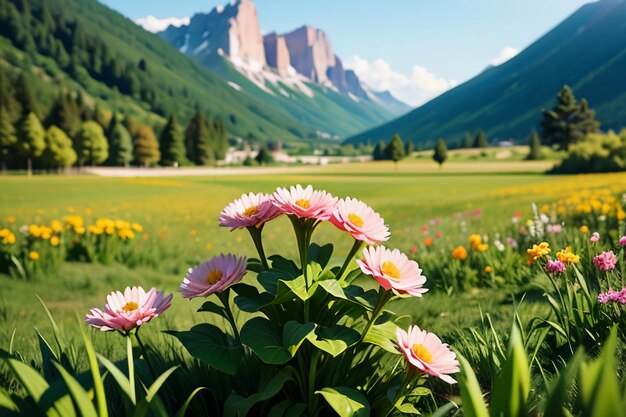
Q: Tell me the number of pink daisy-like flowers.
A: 7